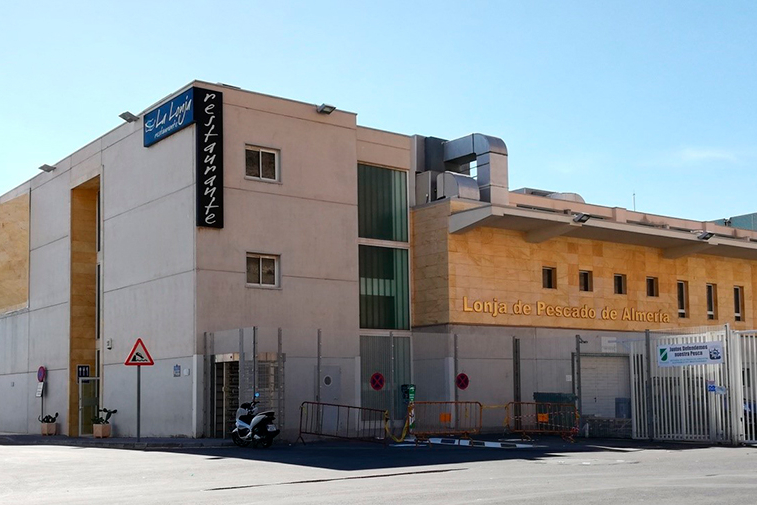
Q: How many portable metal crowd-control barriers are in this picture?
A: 3